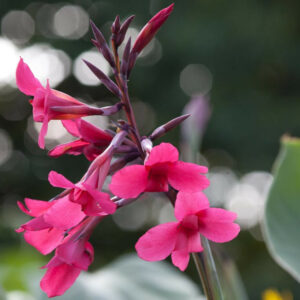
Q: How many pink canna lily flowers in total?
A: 7